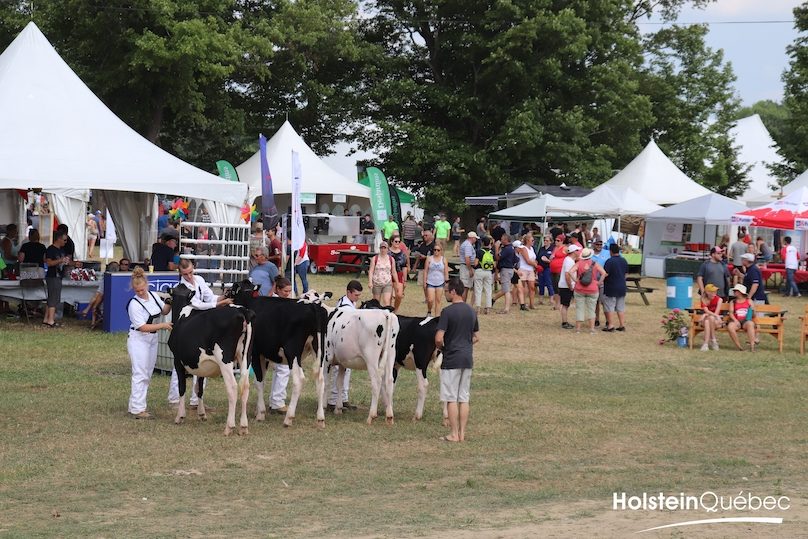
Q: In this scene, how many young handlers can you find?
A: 4